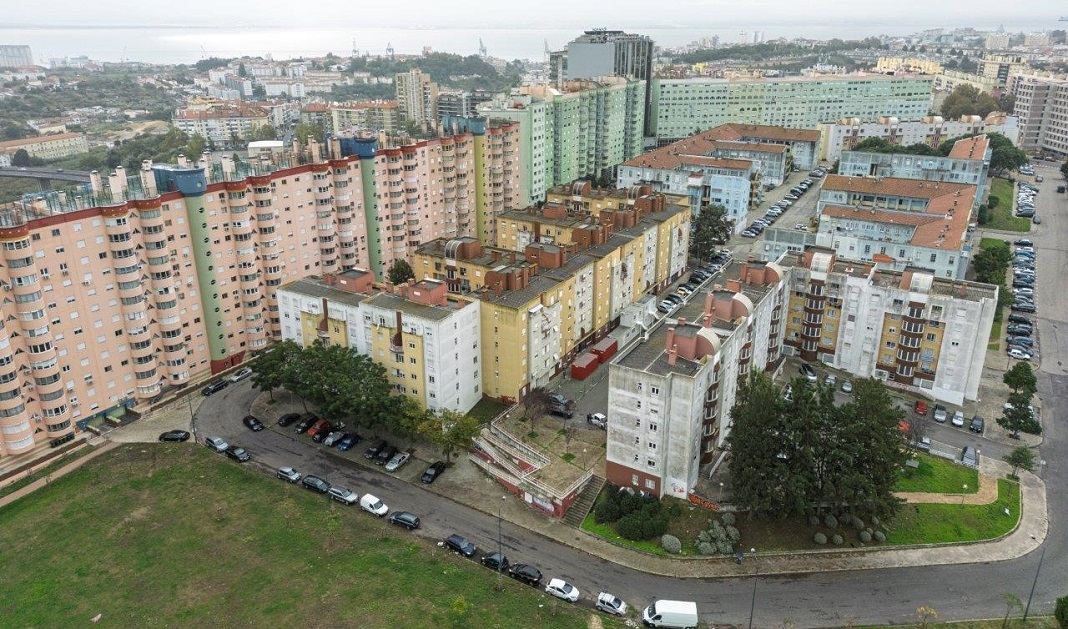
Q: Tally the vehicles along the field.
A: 14